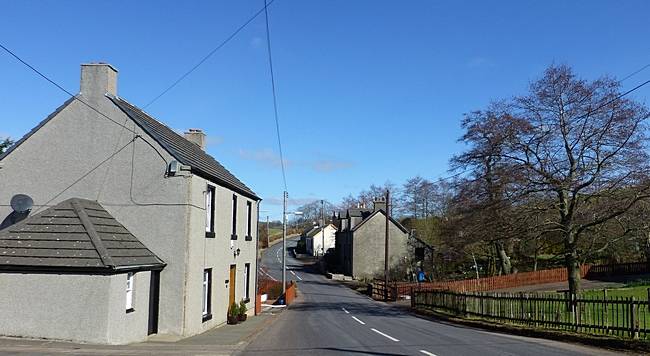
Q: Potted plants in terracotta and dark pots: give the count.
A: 2